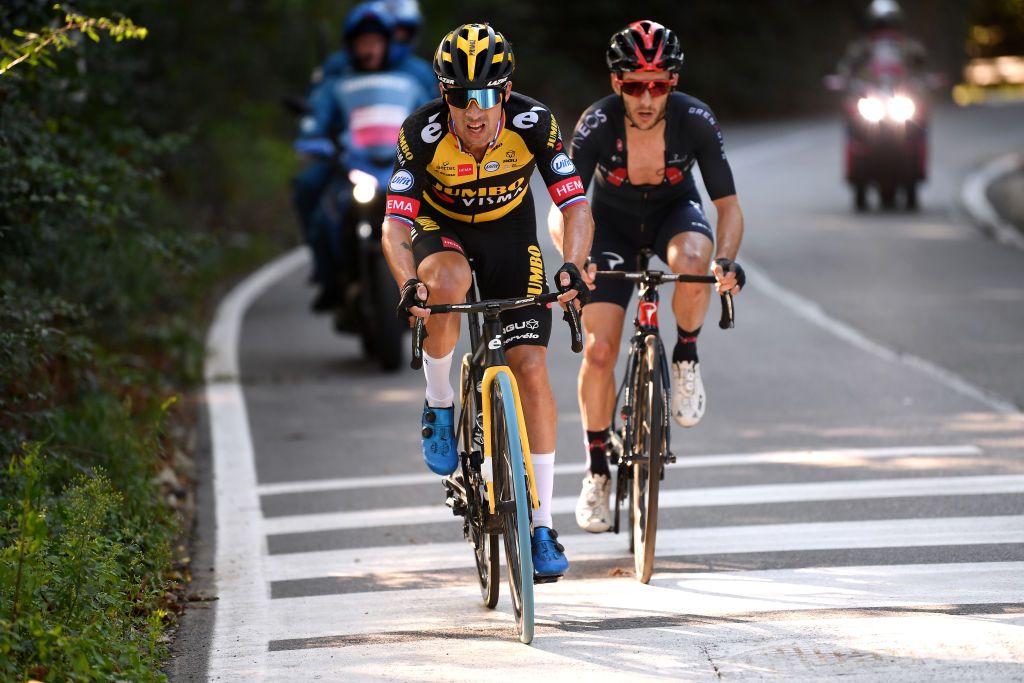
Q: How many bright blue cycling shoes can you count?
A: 2